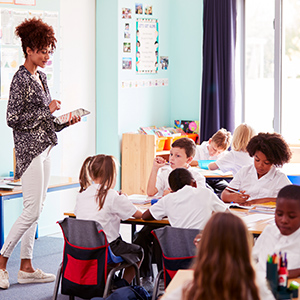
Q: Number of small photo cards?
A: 8